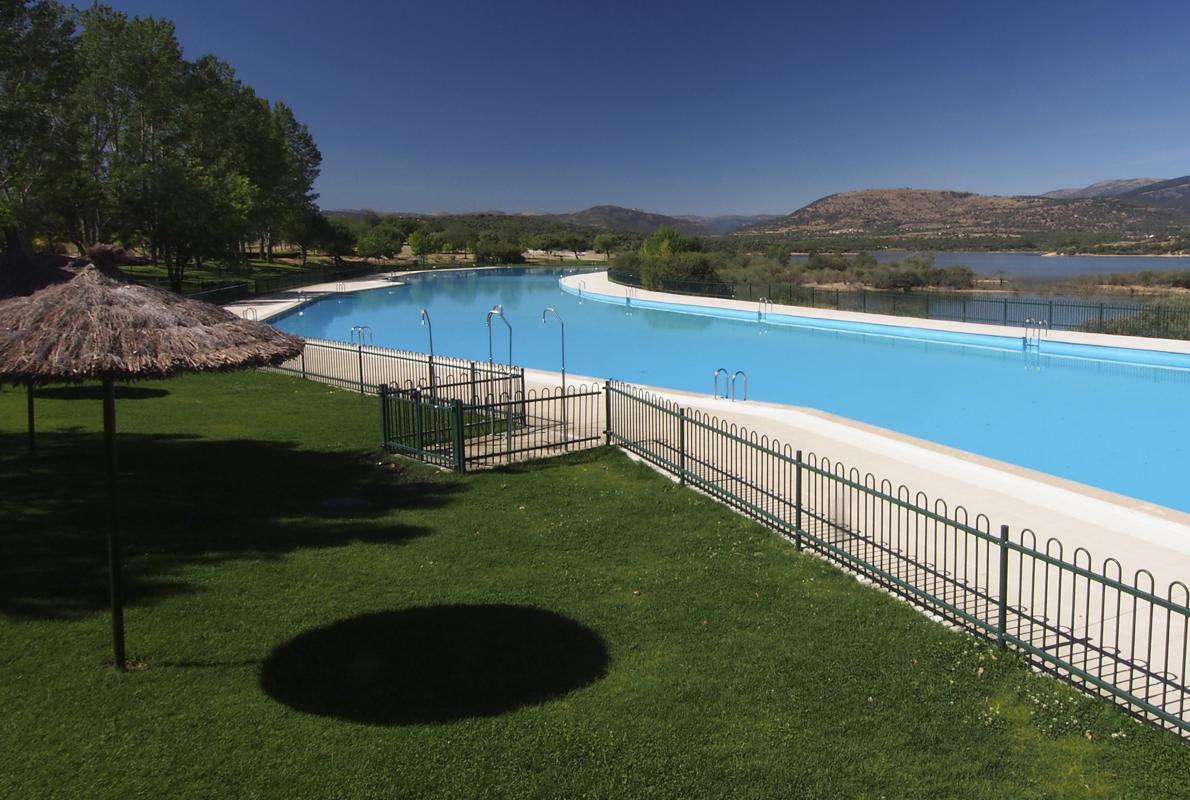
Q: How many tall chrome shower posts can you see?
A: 4